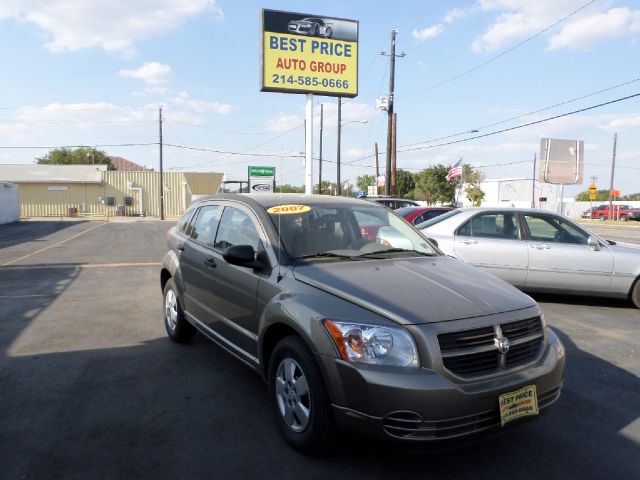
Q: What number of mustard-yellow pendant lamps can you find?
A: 0